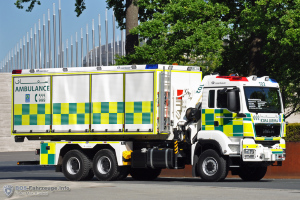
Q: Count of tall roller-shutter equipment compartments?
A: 4